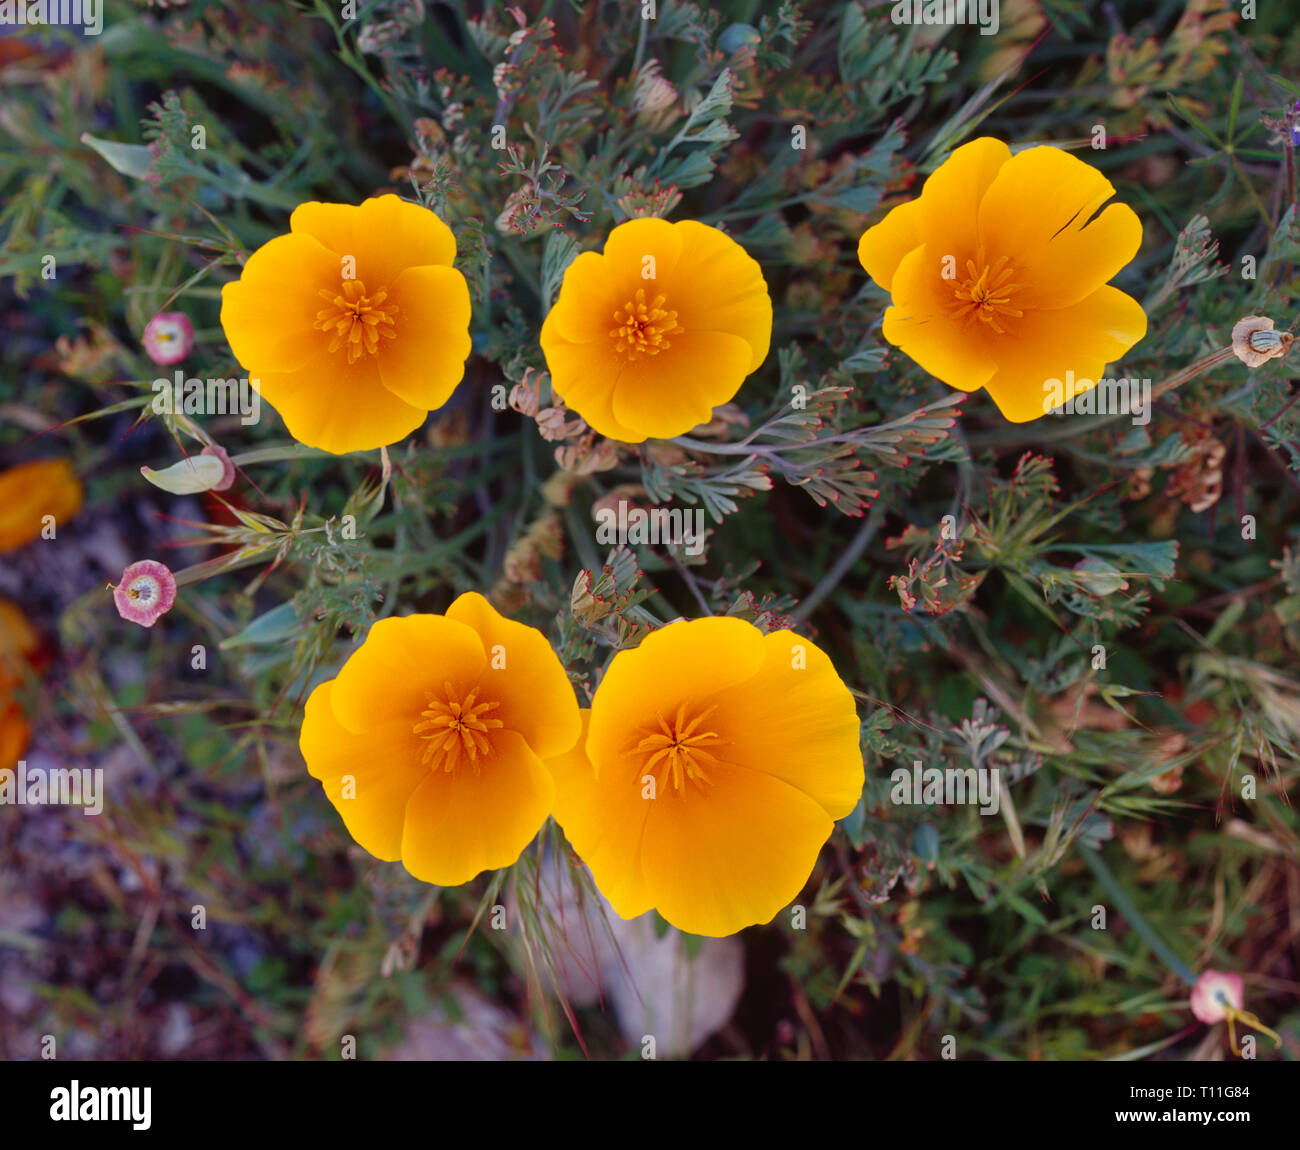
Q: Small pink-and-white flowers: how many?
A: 3